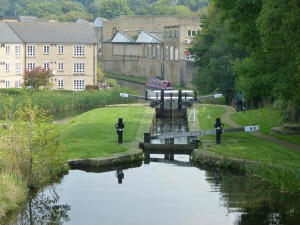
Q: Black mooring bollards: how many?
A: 2